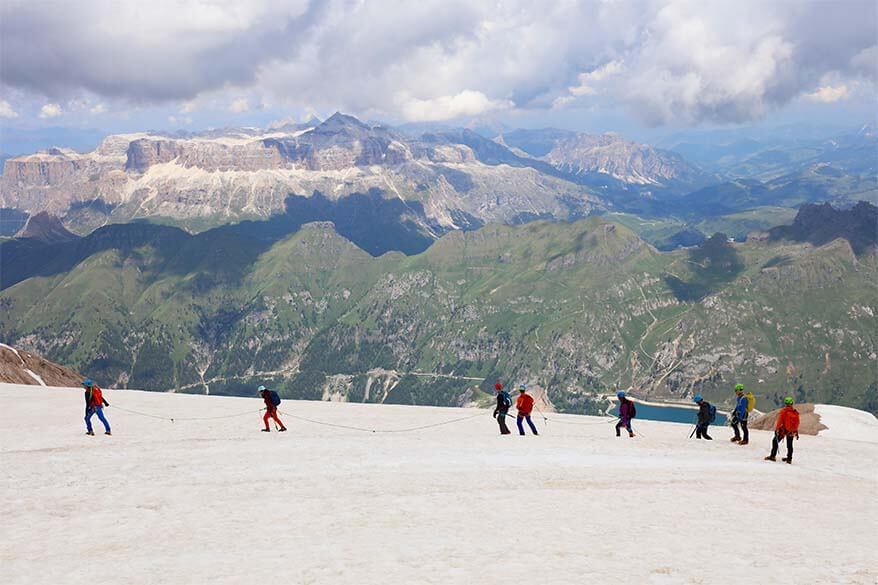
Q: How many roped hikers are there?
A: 8